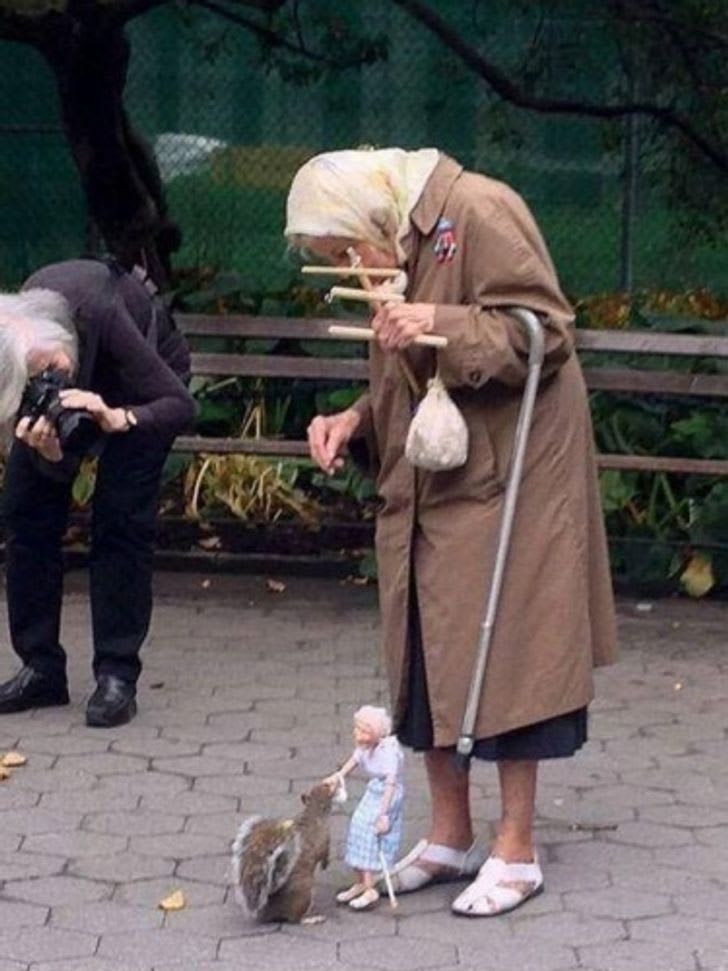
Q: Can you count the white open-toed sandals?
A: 2